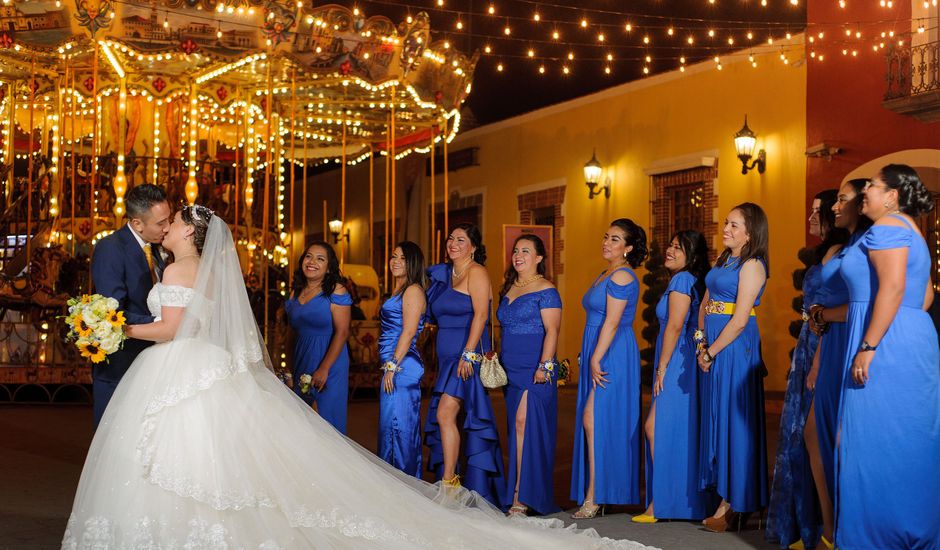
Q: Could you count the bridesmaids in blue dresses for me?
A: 10